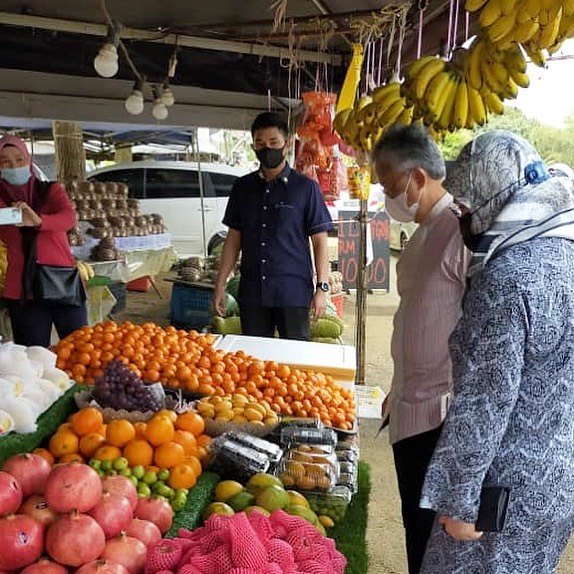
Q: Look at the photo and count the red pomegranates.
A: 13